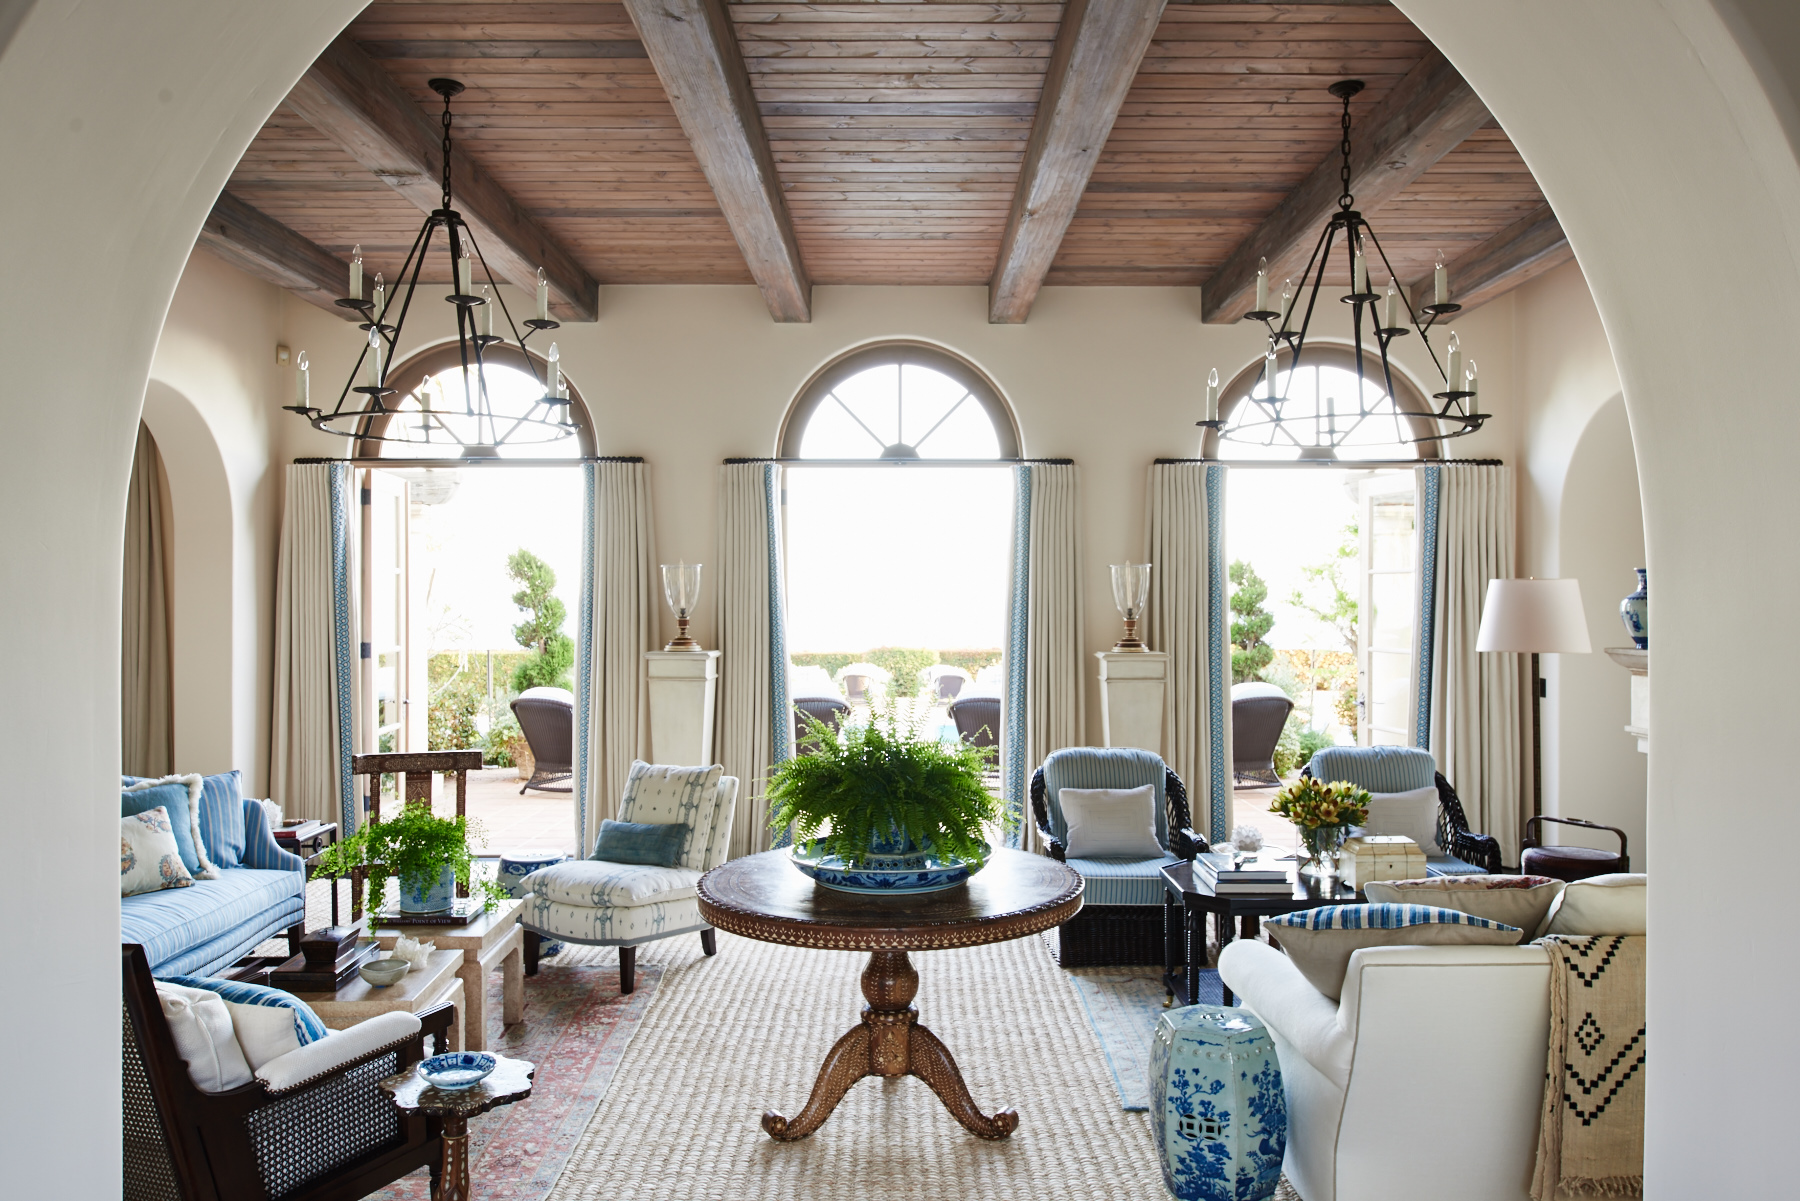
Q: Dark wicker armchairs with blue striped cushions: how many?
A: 2